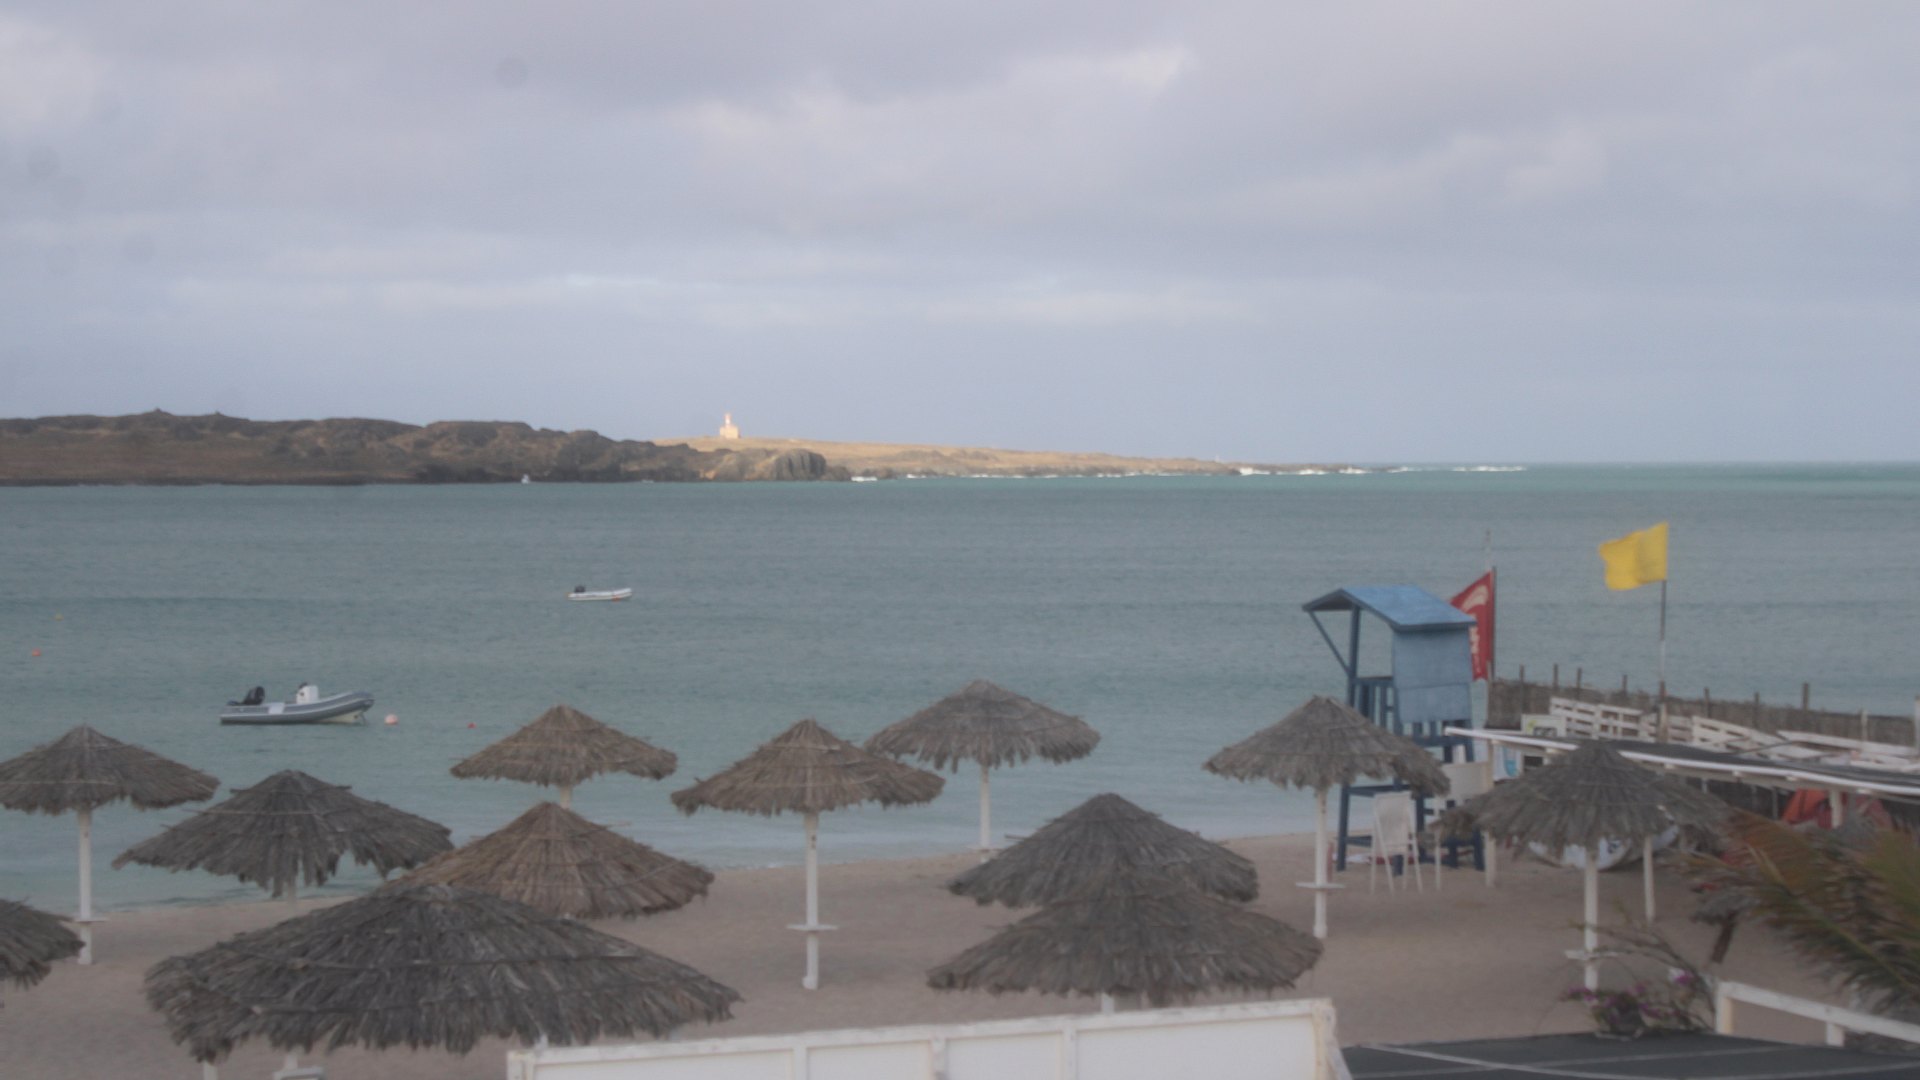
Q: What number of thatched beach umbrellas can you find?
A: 12